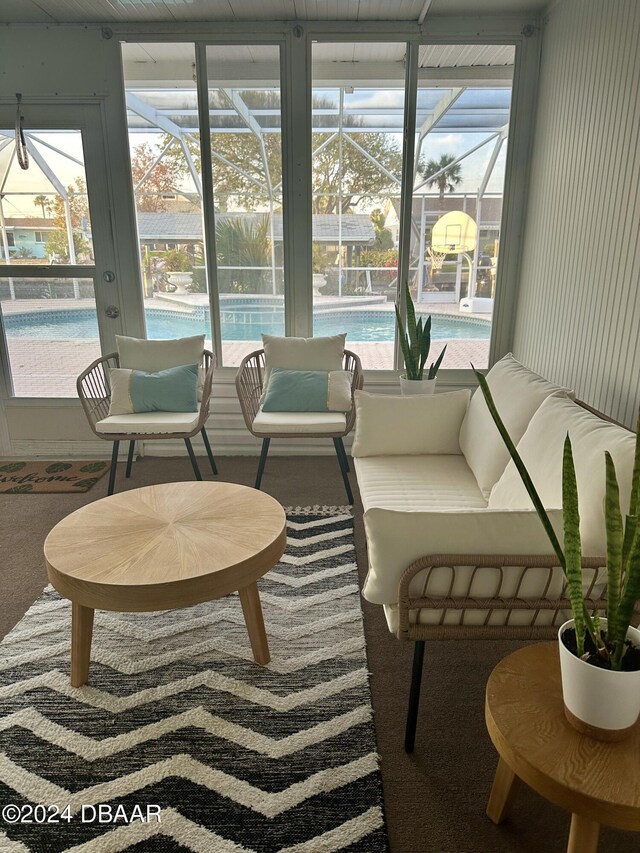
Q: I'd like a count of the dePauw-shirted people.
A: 0